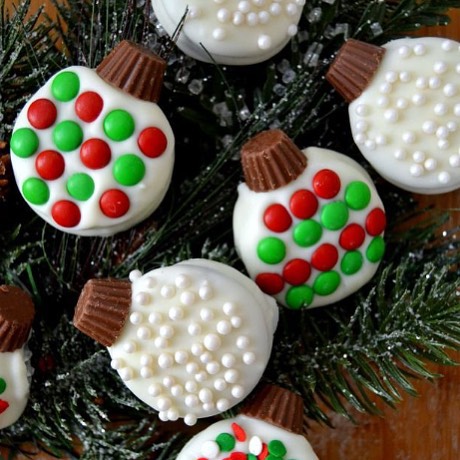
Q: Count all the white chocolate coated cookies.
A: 7